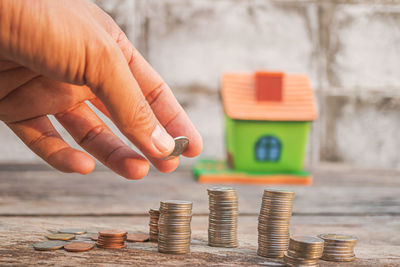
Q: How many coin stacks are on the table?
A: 7